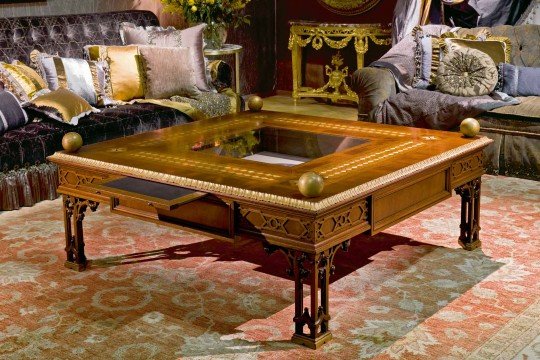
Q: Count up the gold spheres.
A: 4